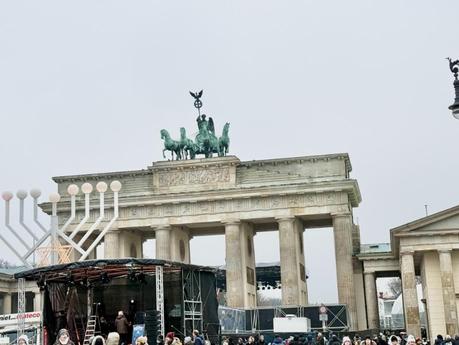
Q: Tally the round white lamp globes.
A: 8